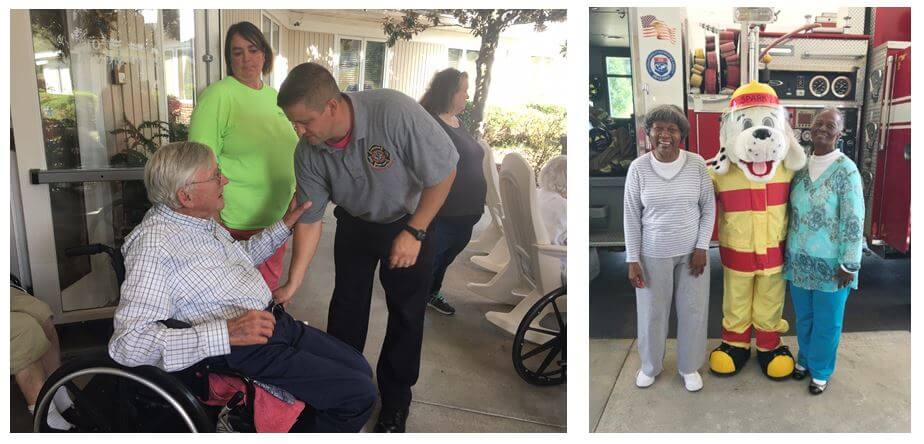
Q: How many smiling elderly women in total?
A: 2